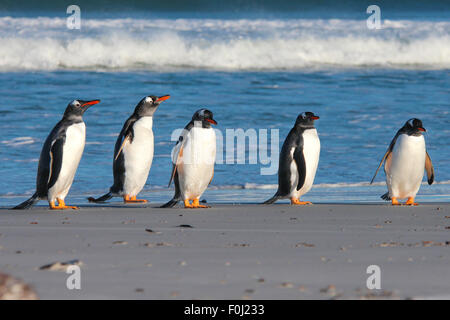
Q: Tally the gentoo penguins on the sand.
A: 5